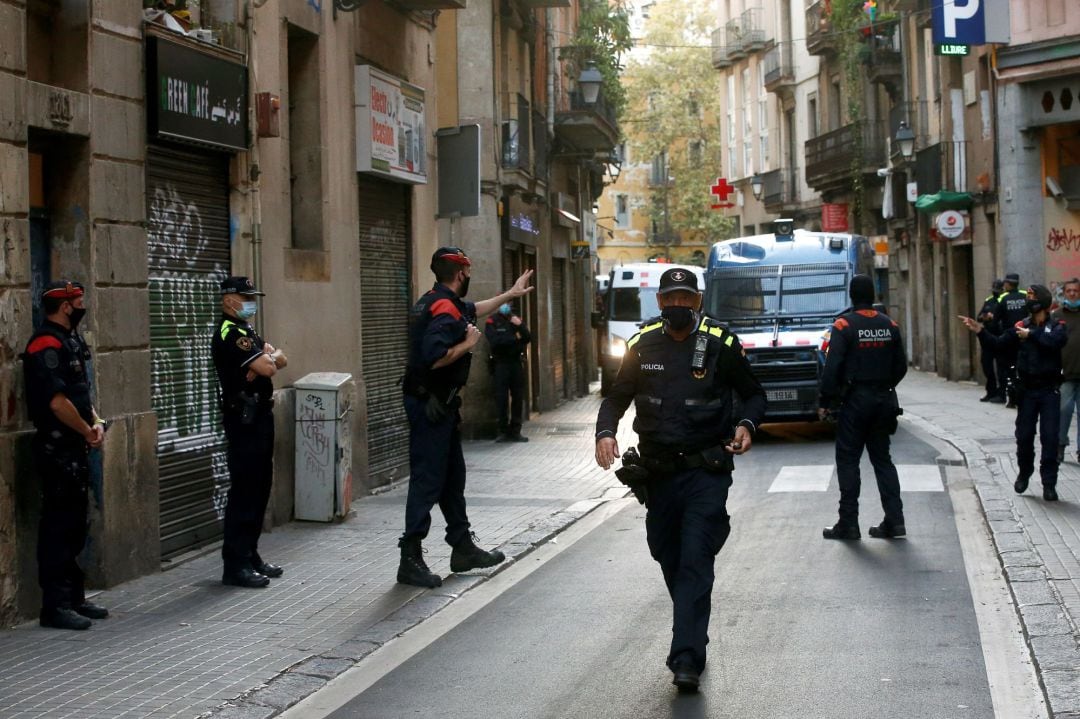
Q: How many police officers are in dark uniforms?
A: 9